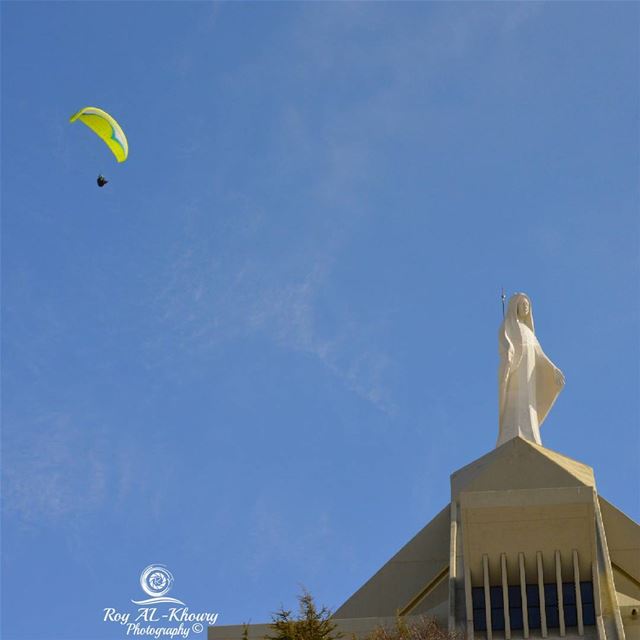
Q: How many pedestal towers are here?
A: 1